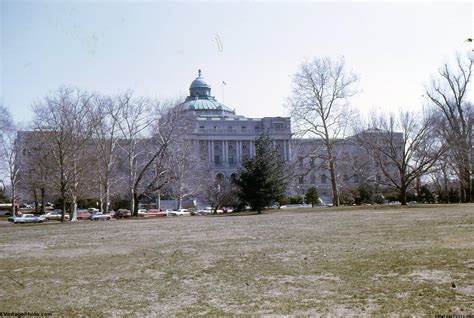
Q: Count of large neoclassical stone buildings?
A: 1